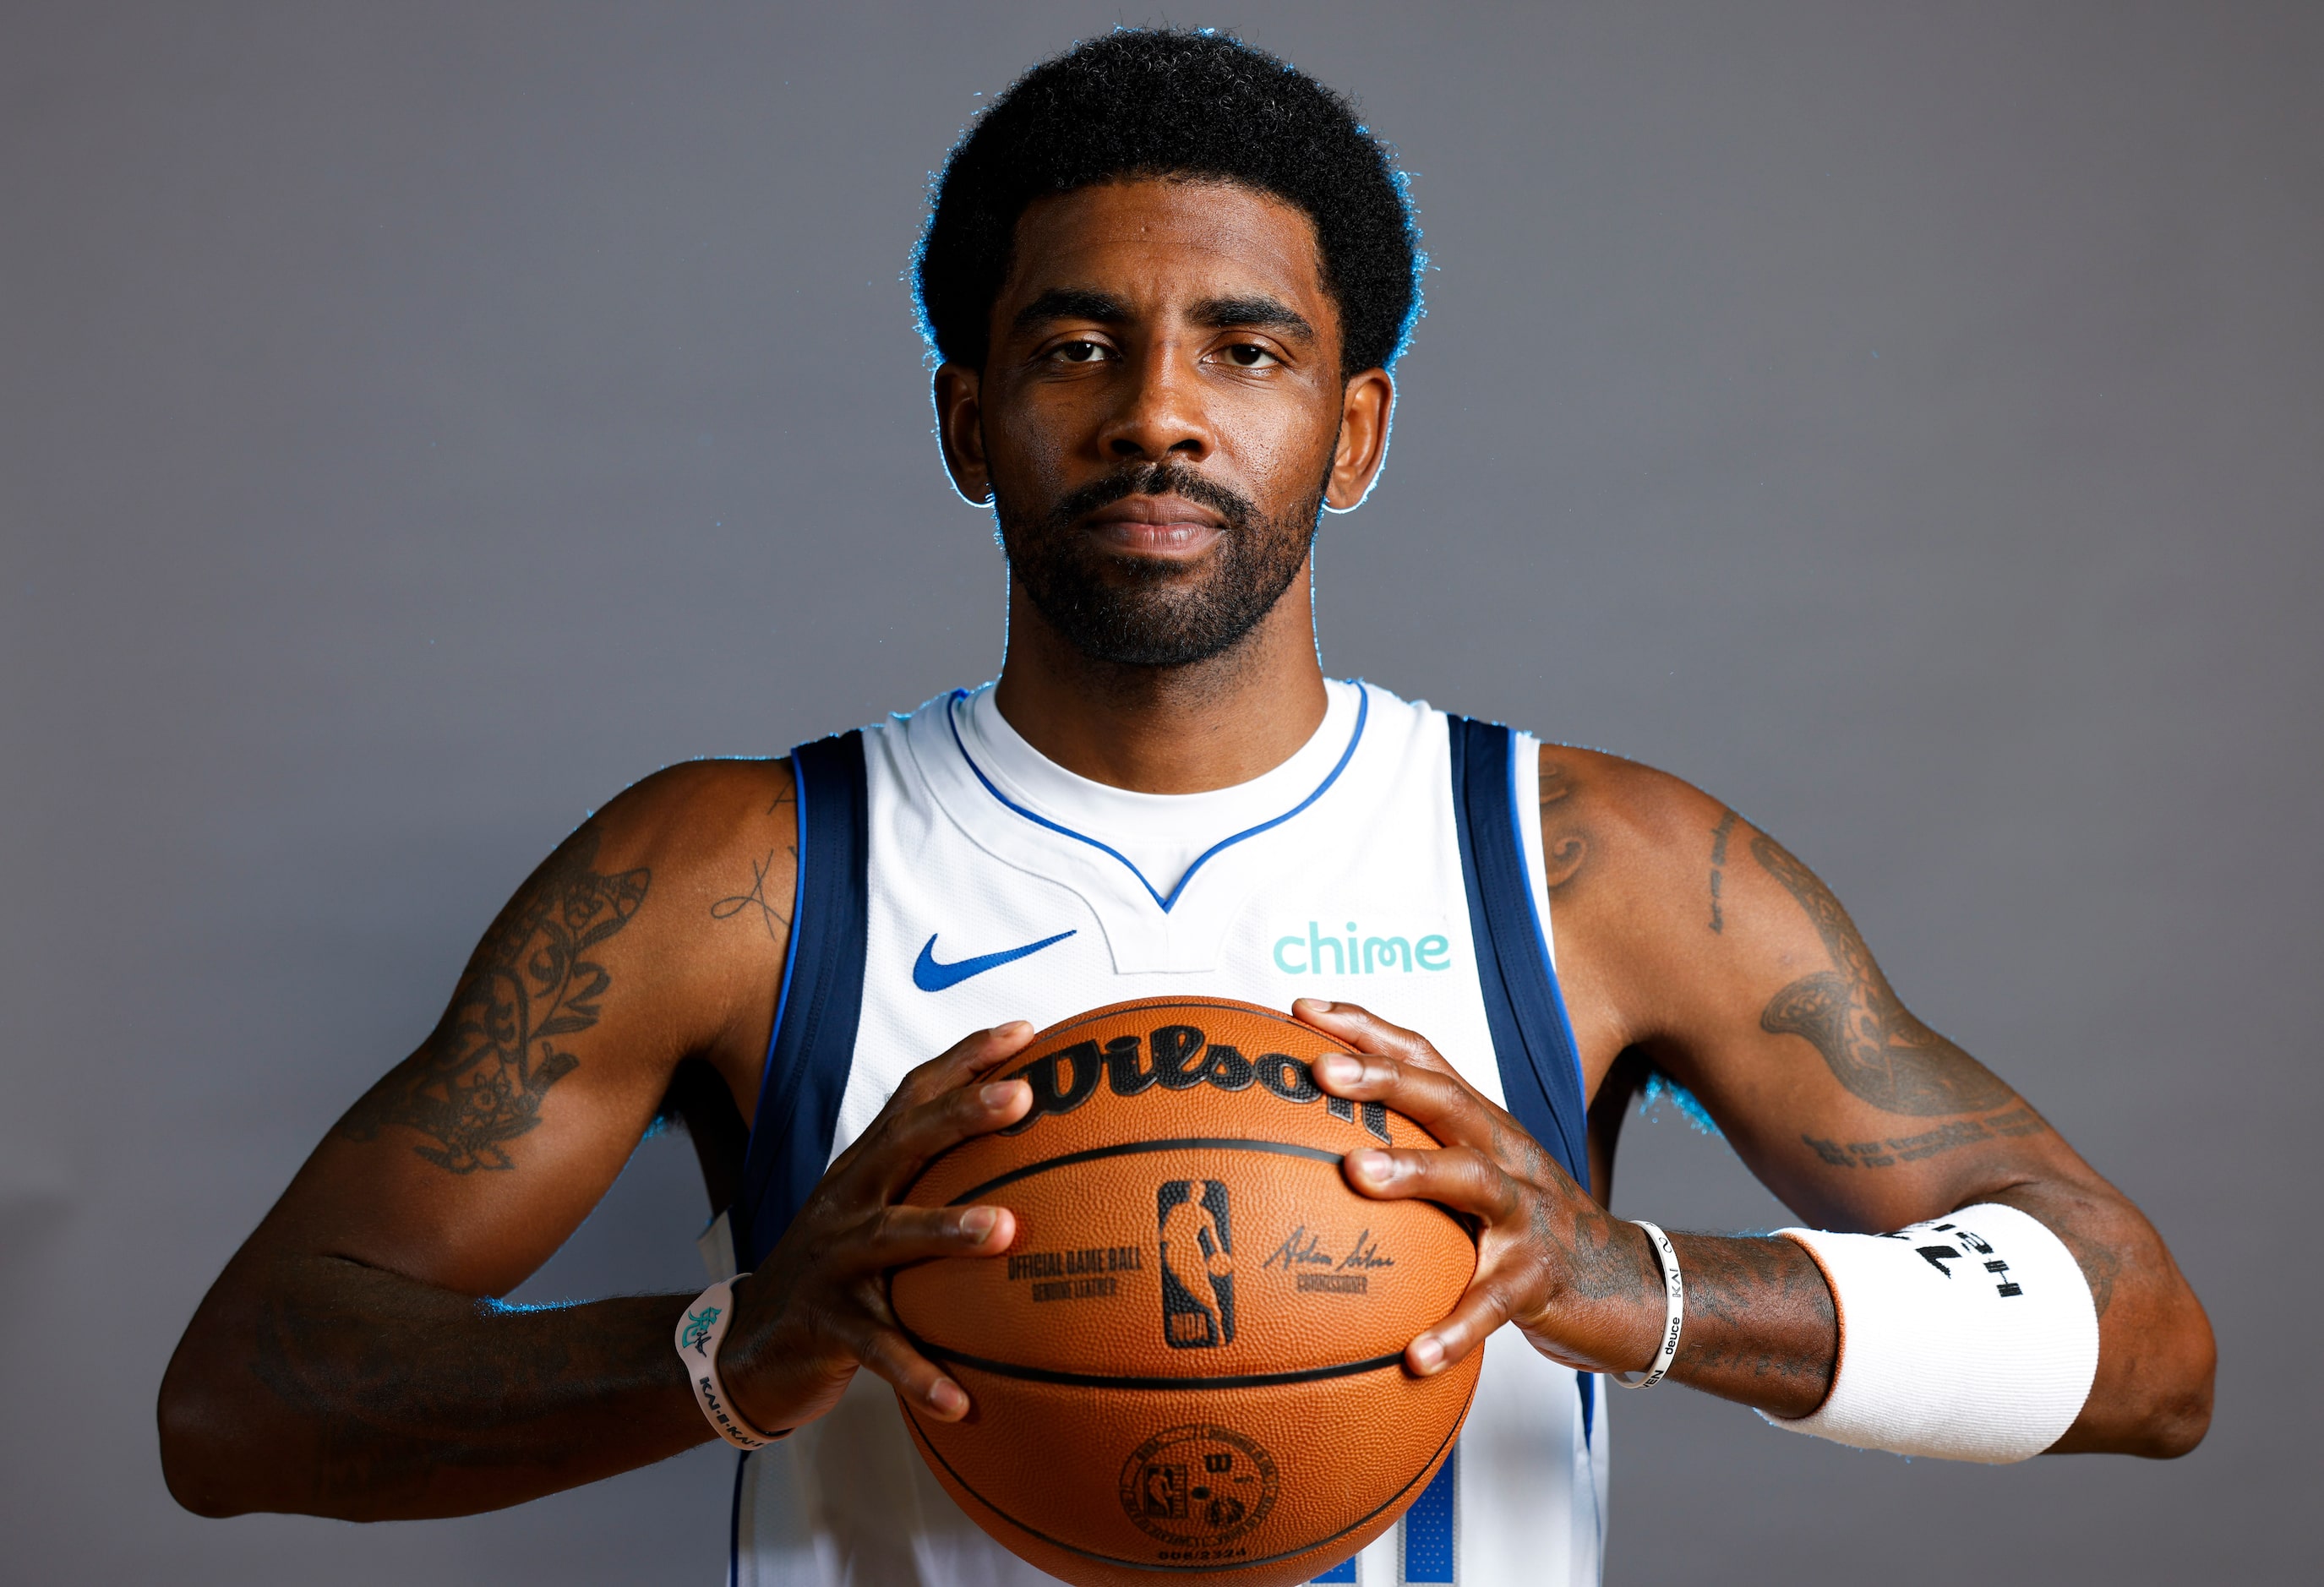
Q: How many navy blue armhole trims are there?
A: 2